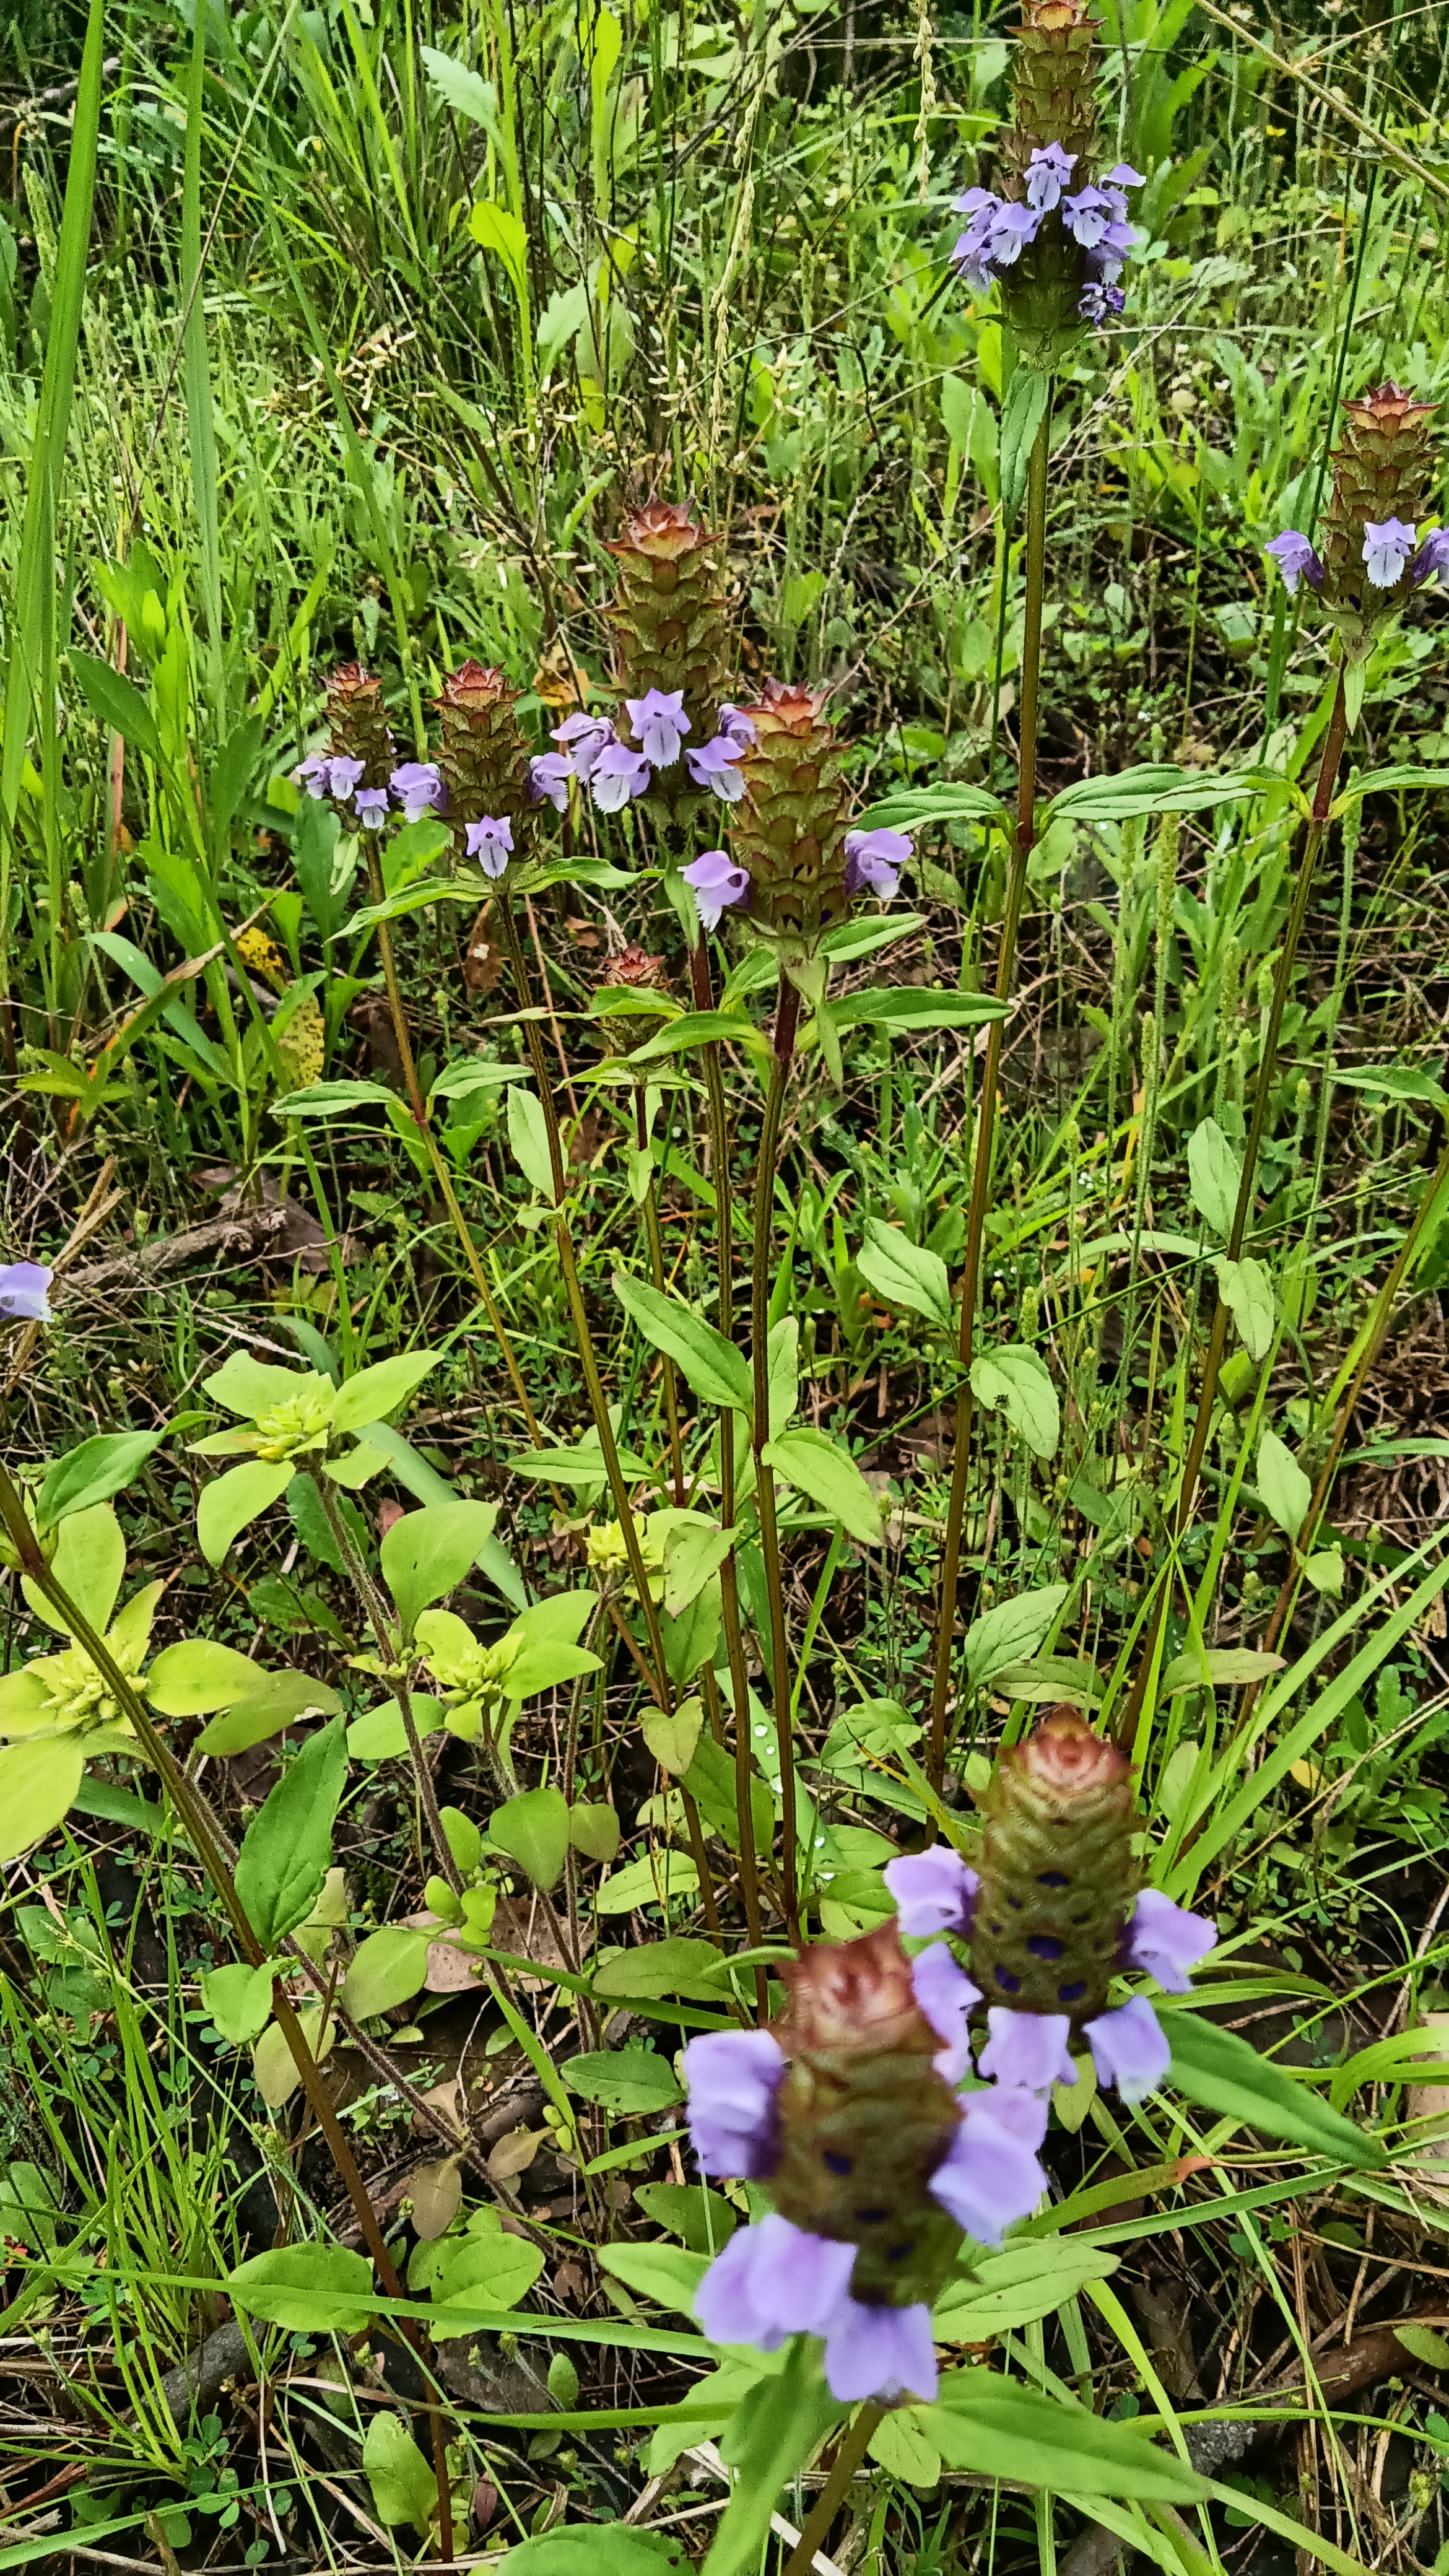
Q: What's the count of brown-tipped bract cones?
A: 9